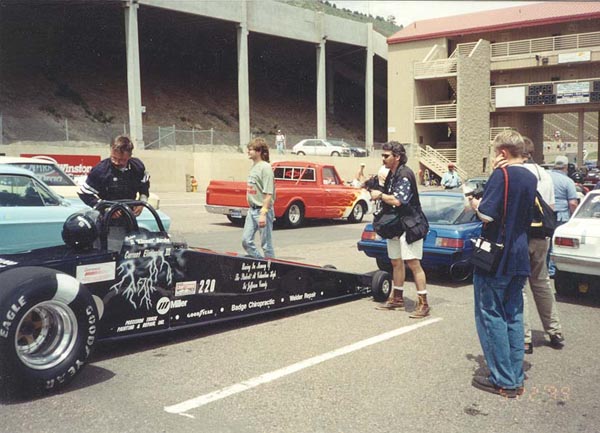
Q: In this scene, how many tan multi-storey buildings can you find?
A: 1